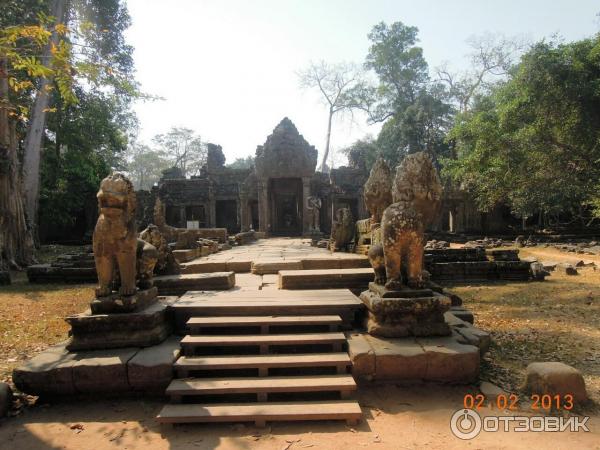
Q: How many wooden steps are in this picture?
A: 5